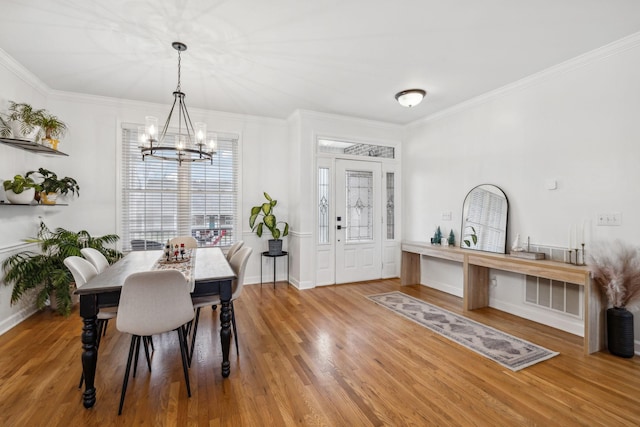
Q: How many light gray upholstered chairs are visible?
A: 6